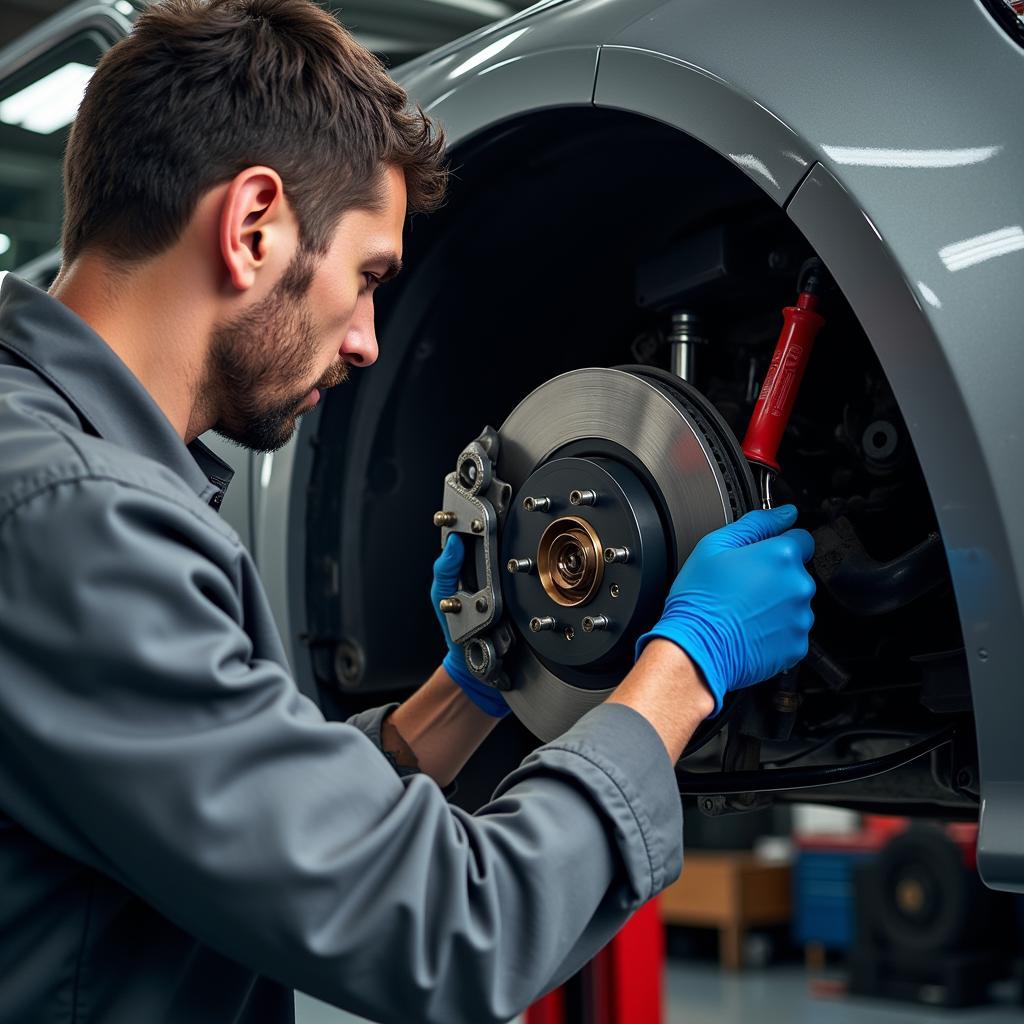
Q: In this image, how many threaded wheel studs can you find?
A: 6